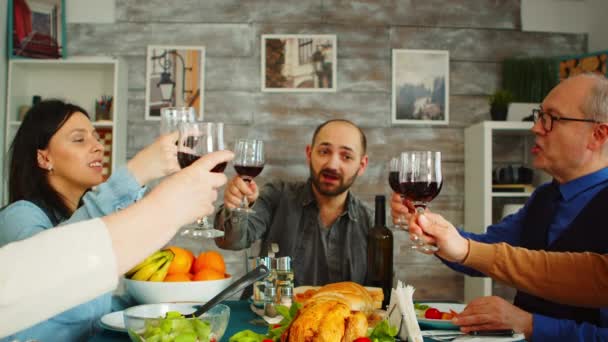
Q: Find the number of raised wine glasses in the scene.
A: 5